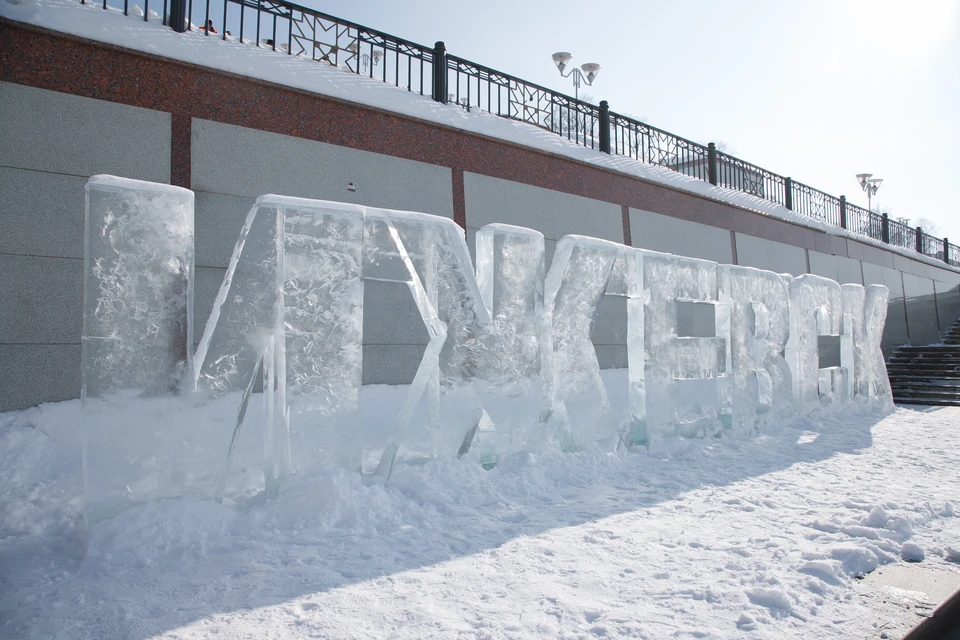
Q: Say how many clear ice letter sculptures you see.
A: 6